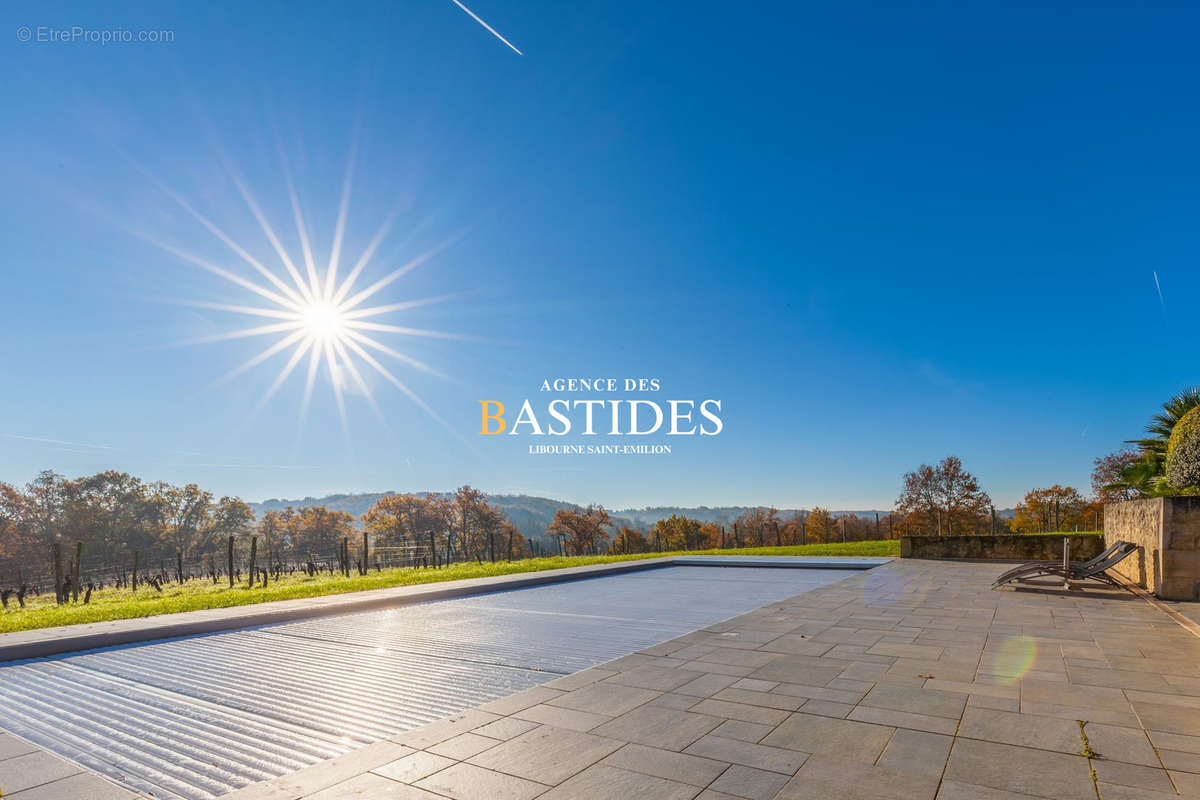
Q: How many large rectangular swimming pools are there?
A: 1